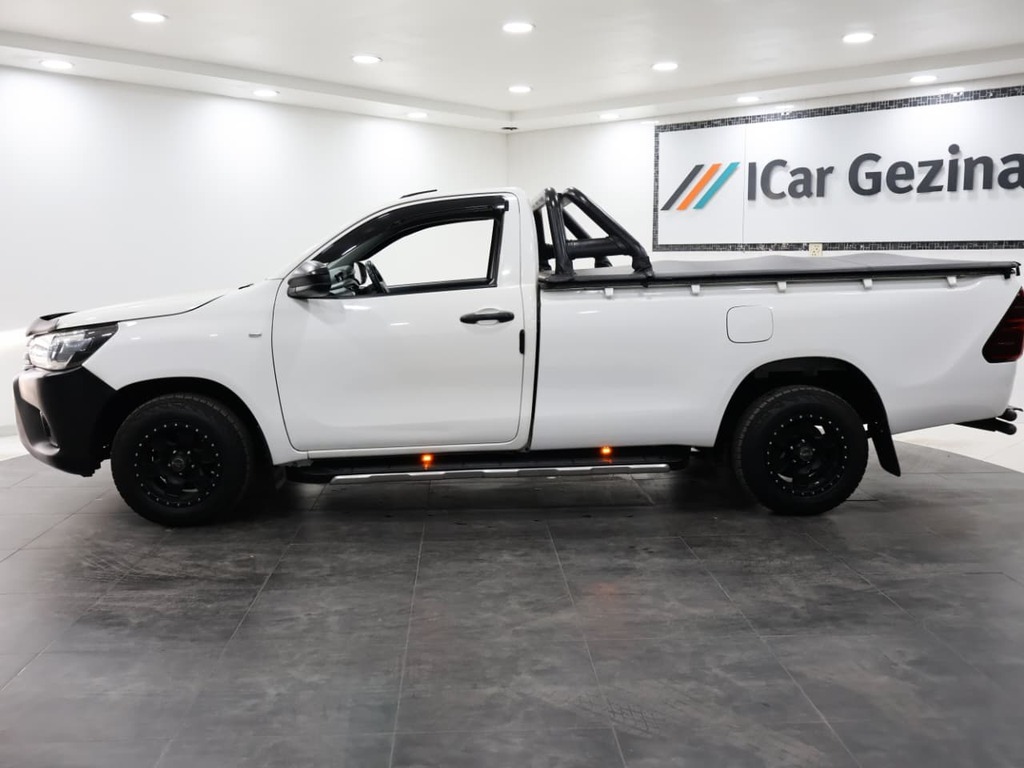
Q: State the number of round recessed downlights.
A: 12